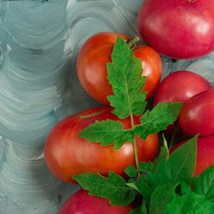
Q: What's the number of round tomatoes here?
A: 7